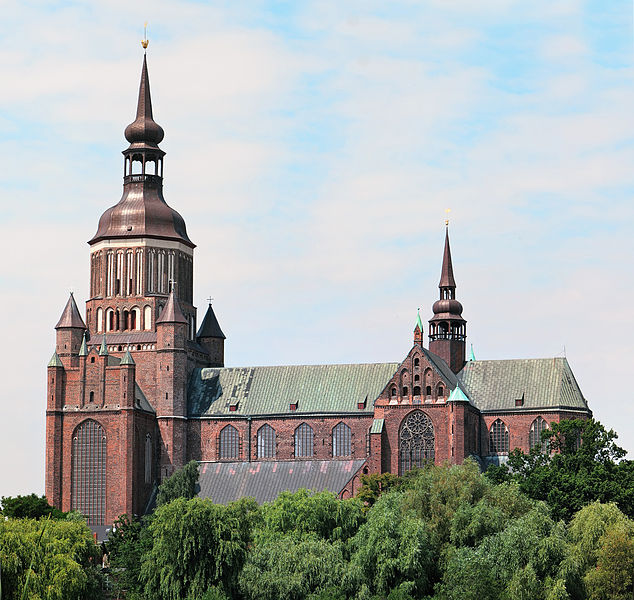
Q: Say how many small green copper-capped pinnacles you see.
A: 7